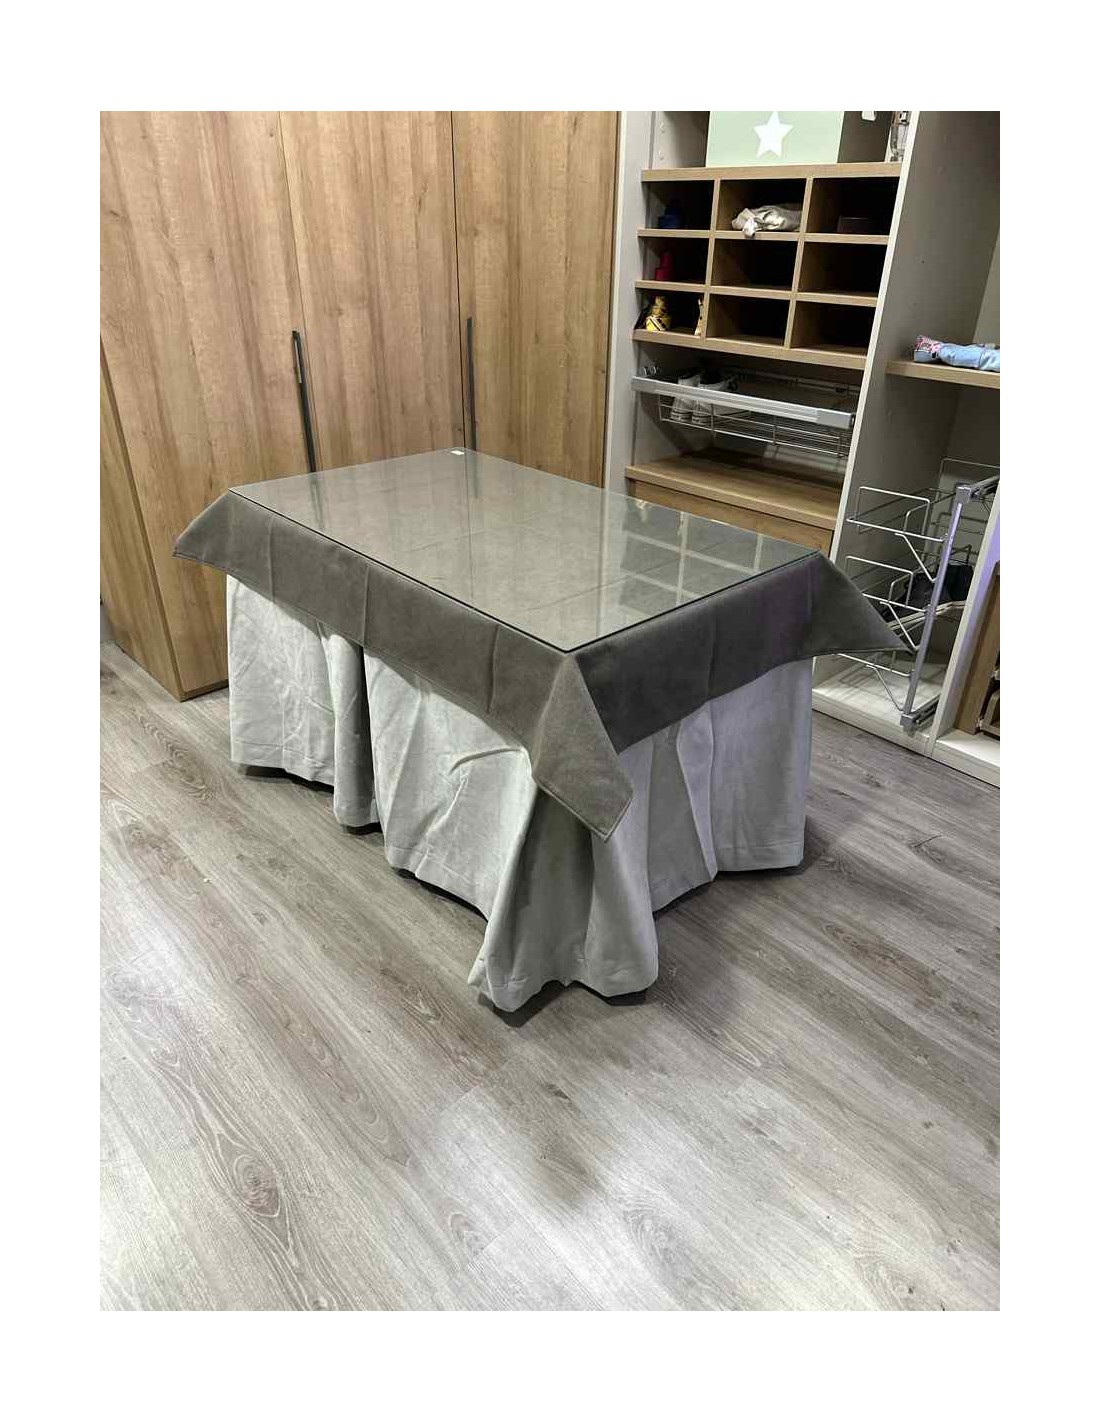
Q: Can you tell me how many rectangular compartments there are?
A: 9